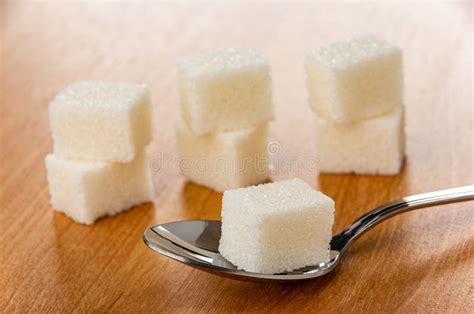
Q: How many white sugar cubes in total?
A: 7